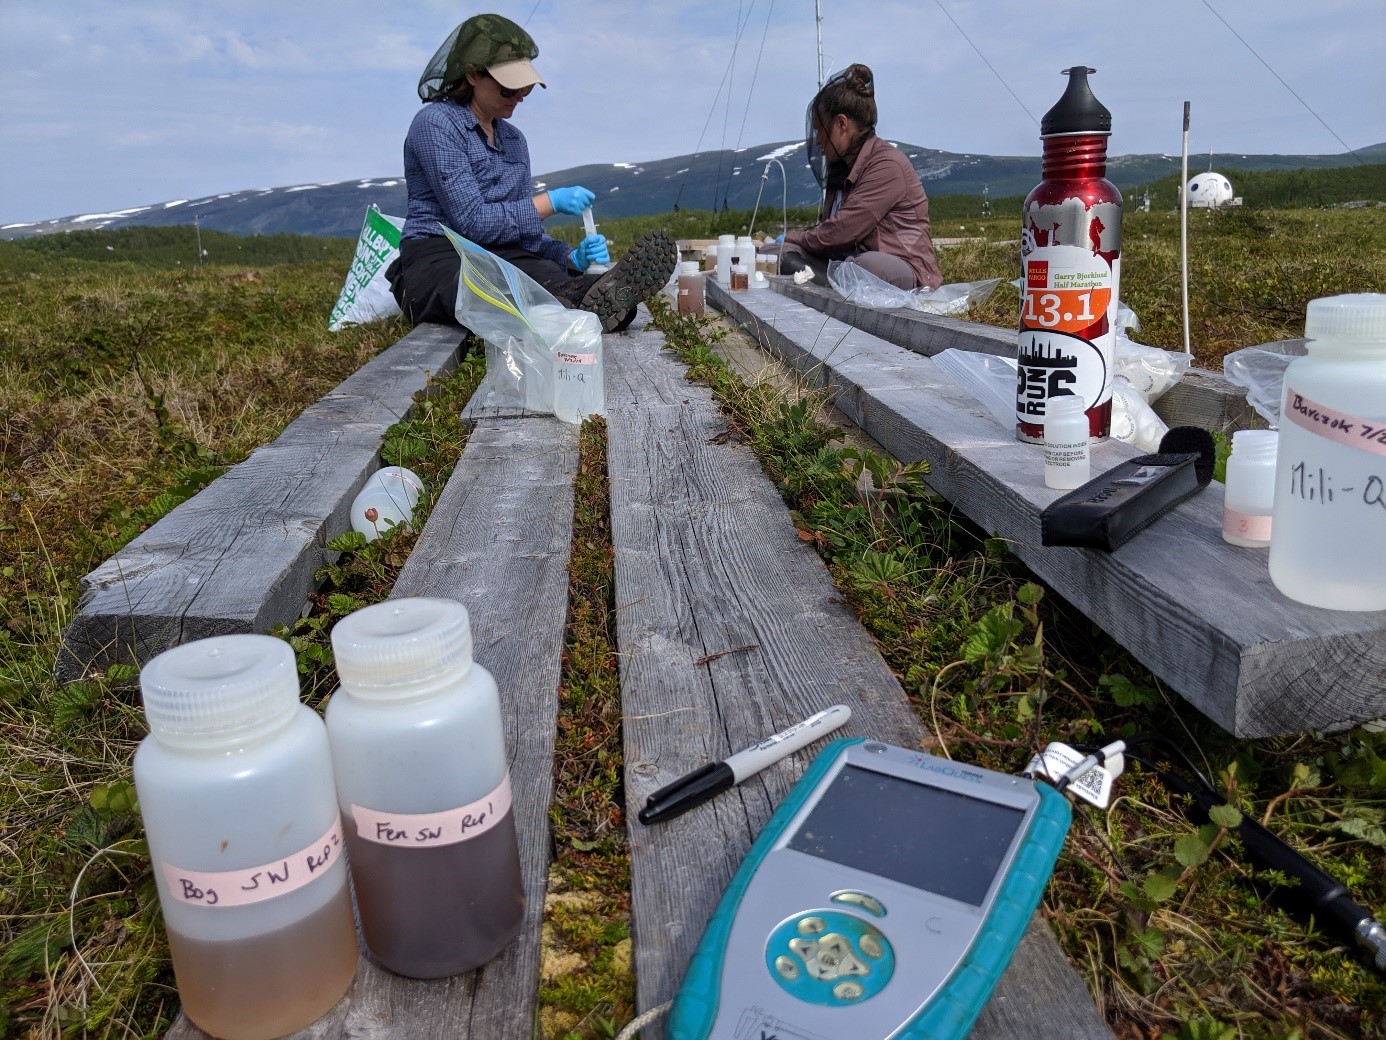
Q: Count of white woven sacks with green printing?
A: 1